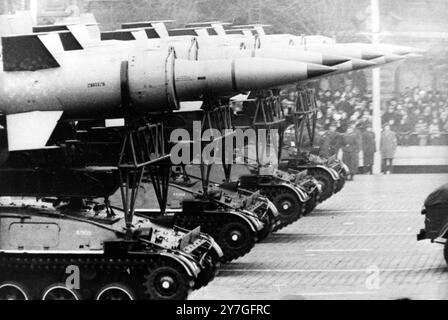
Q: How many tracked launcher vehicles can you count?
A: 4